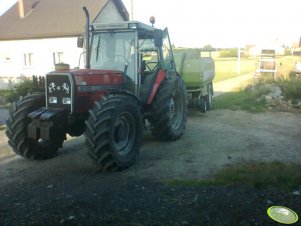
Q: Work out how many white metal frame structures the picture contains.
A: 1